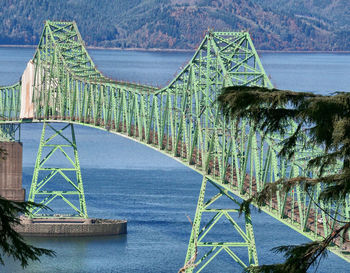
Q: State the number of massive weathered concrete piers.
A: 2